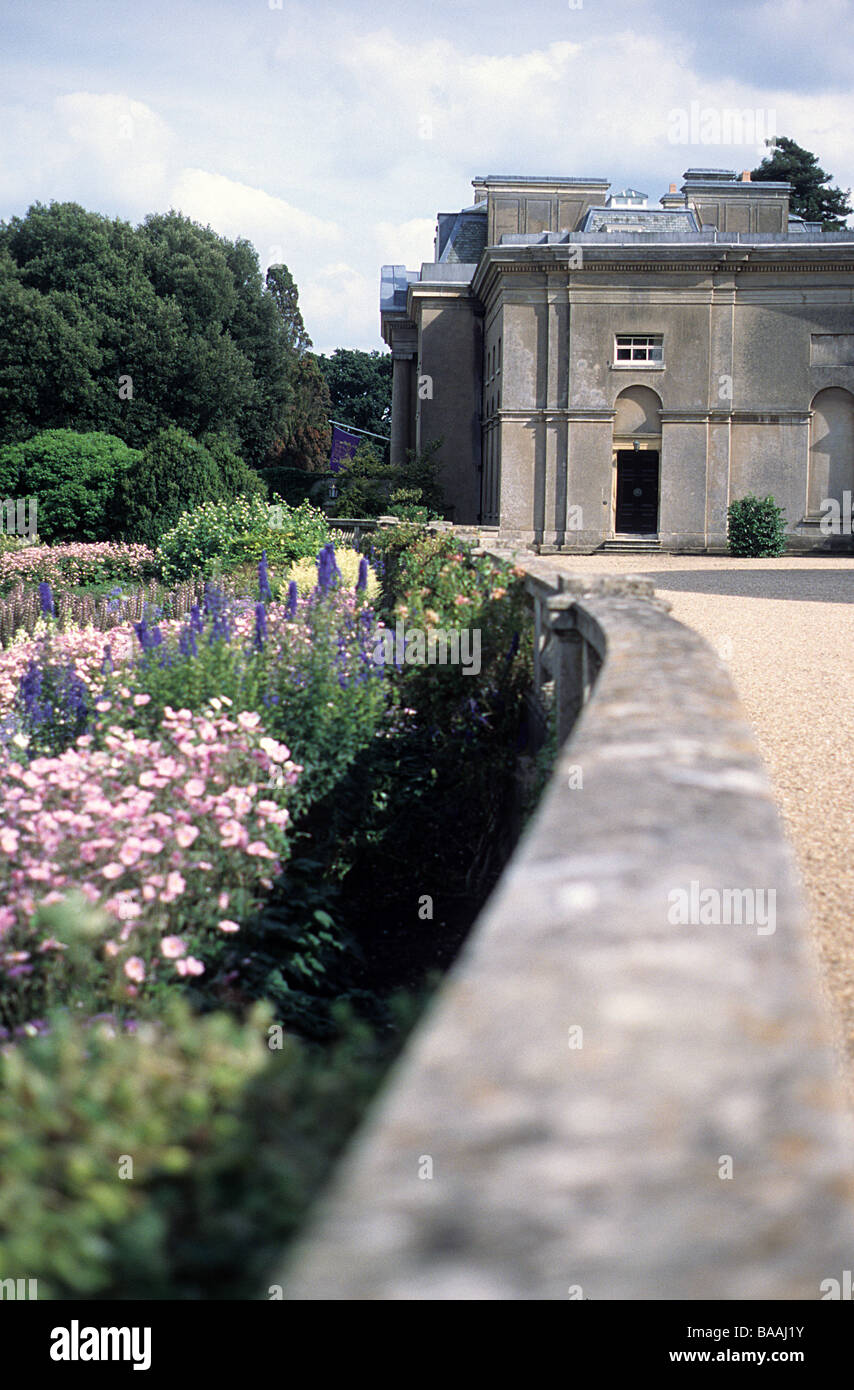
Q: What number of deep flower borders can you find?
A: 1